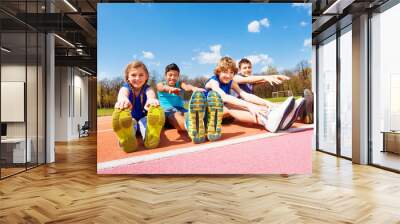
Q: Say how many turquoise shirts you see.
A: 1